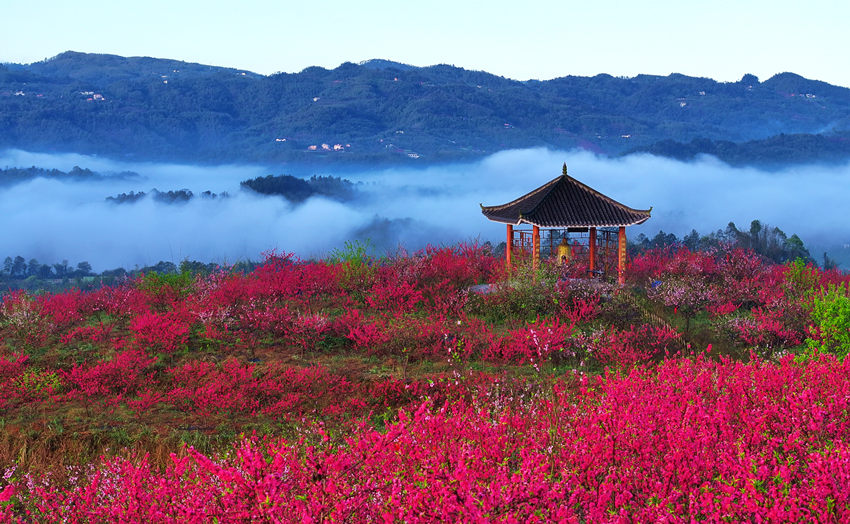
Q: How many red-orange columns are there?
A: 4